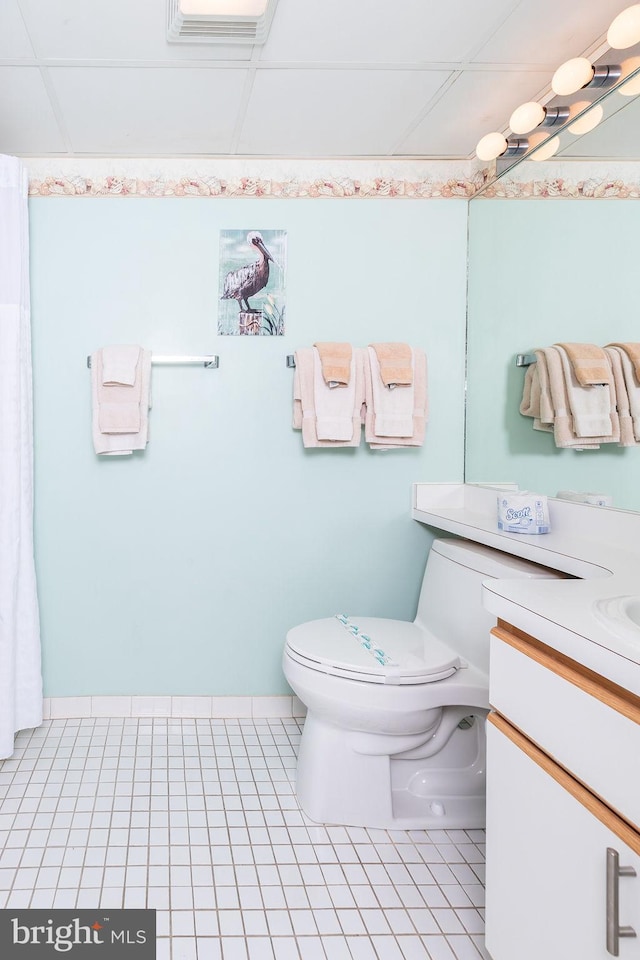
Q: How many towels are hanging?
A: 9